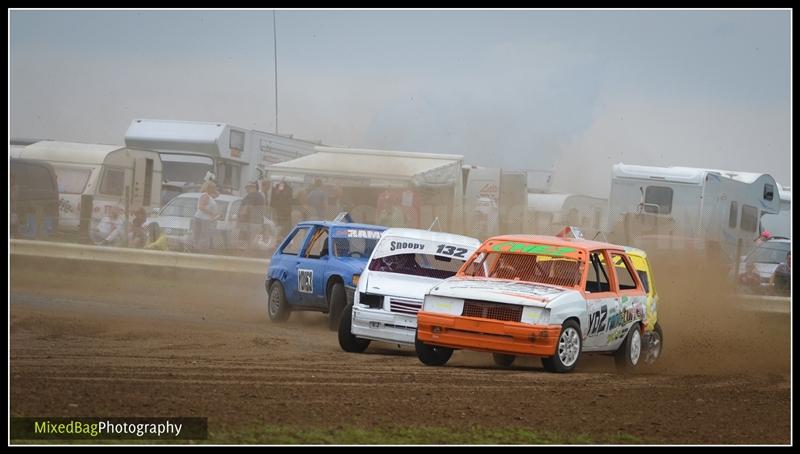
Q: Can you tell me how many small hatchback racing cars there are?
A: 4